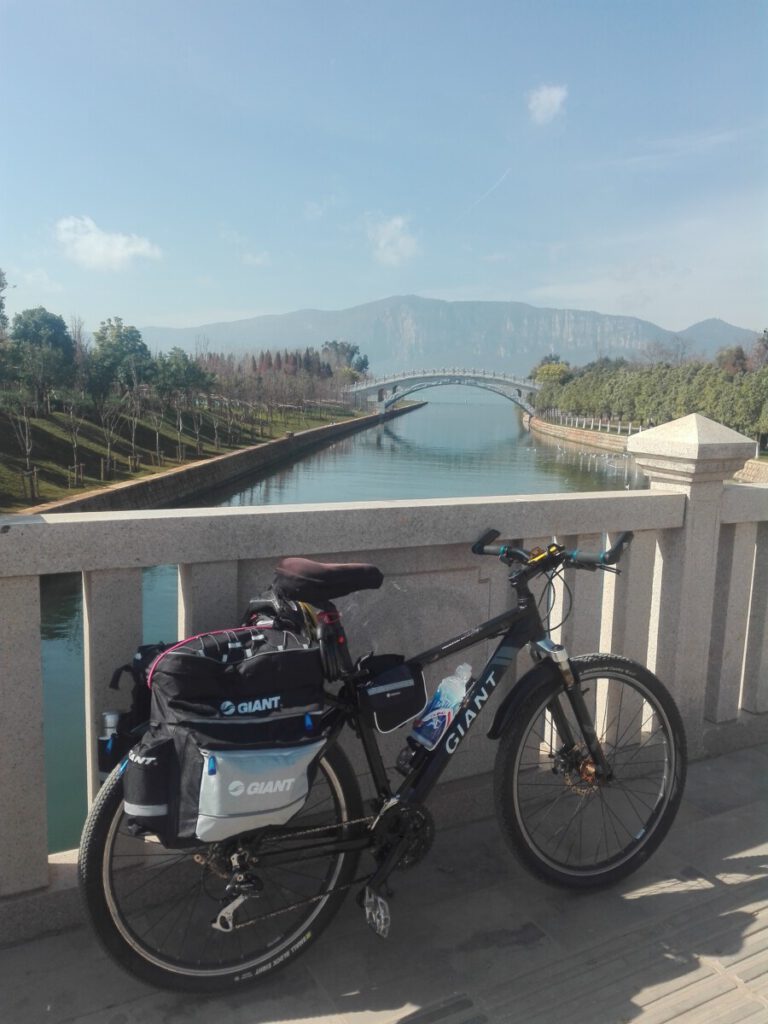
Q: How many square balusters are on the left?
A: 3